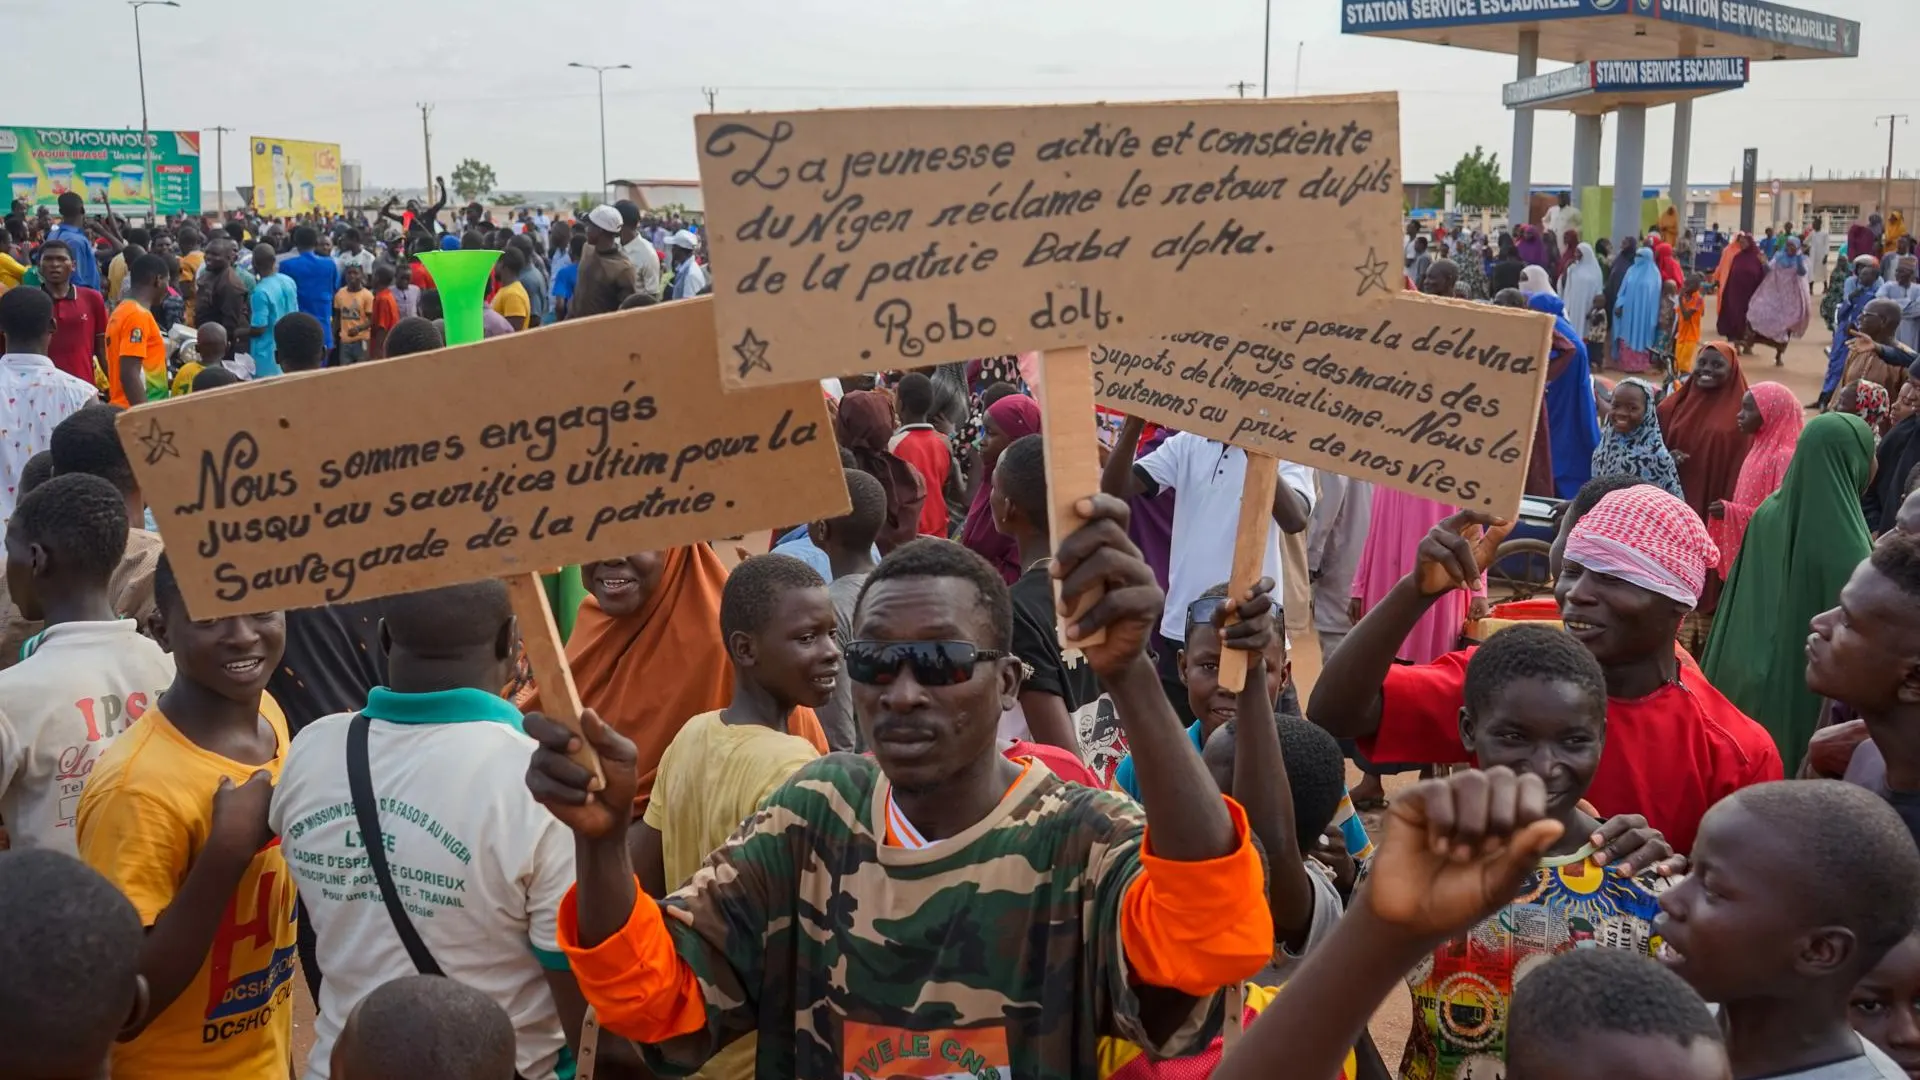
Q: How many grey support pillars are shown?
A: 4